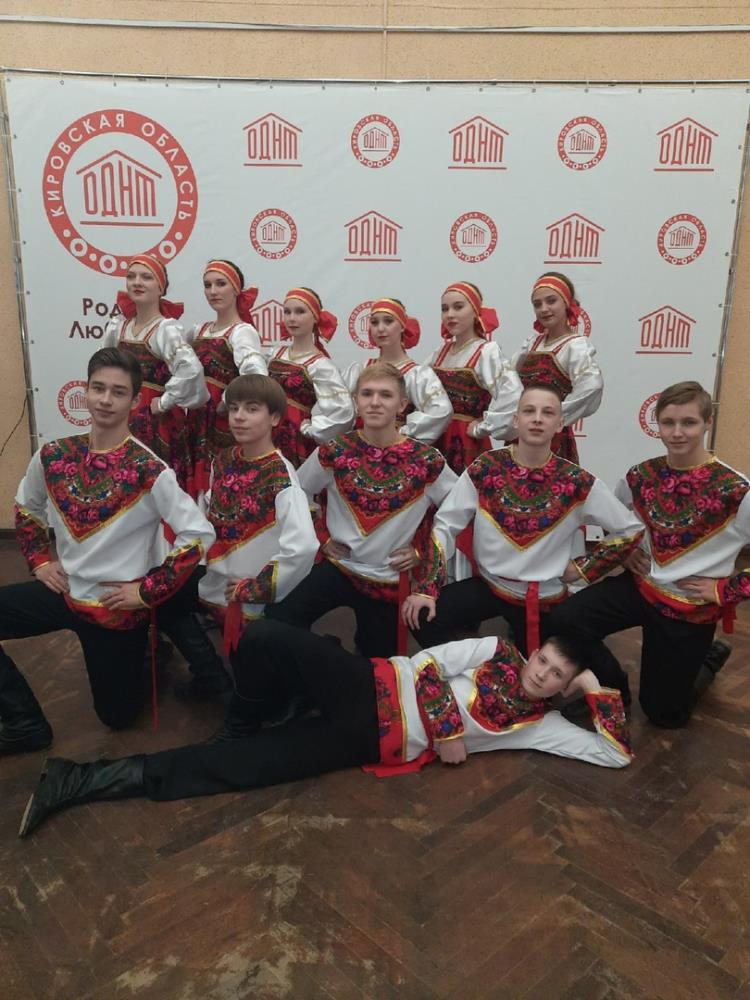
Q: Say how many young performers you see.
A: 12